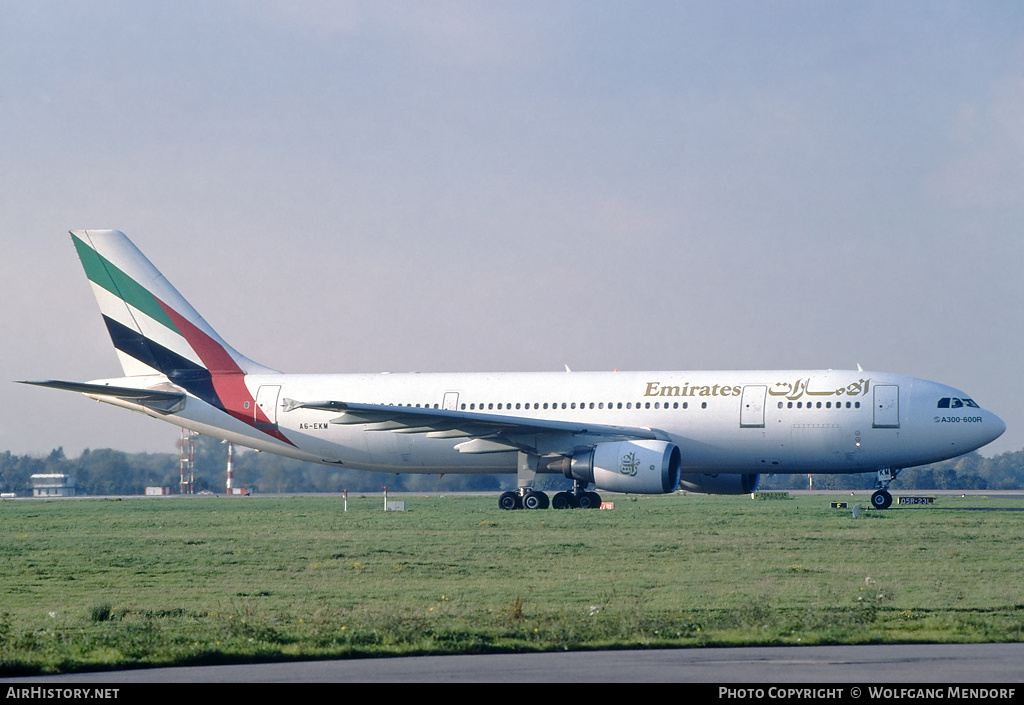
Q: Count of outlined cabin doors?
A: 4